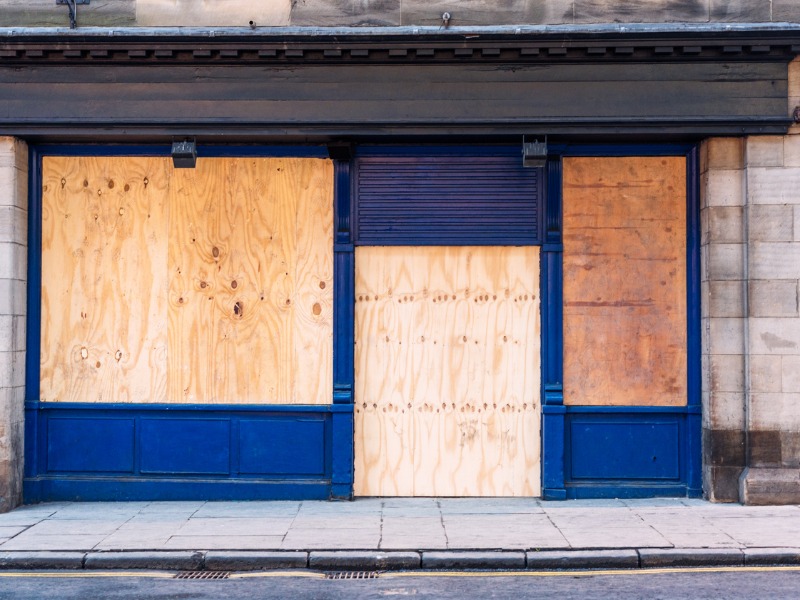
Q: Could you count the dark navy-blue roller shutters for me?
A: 1